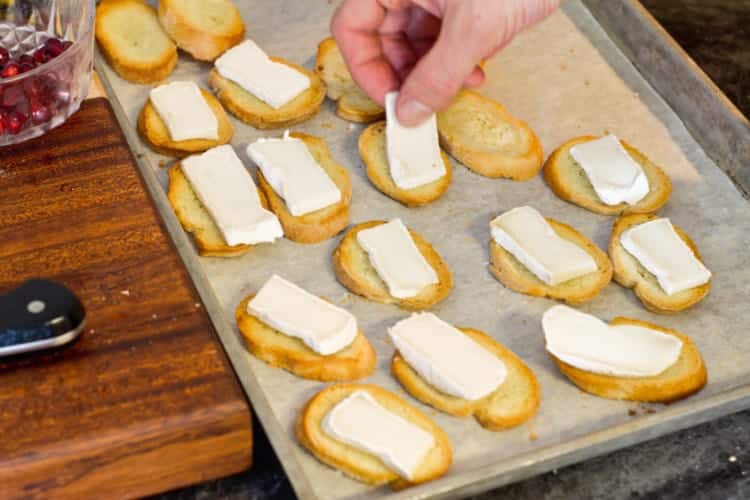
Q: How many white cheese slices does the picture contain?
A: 13